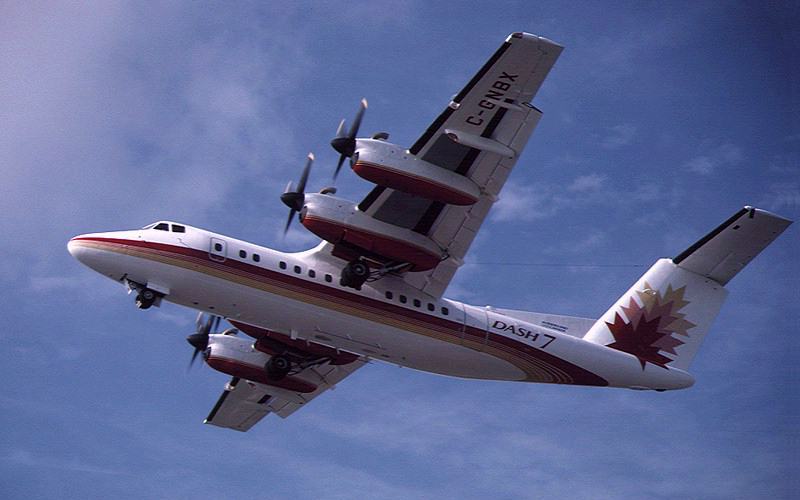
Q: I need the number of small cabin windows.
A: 12